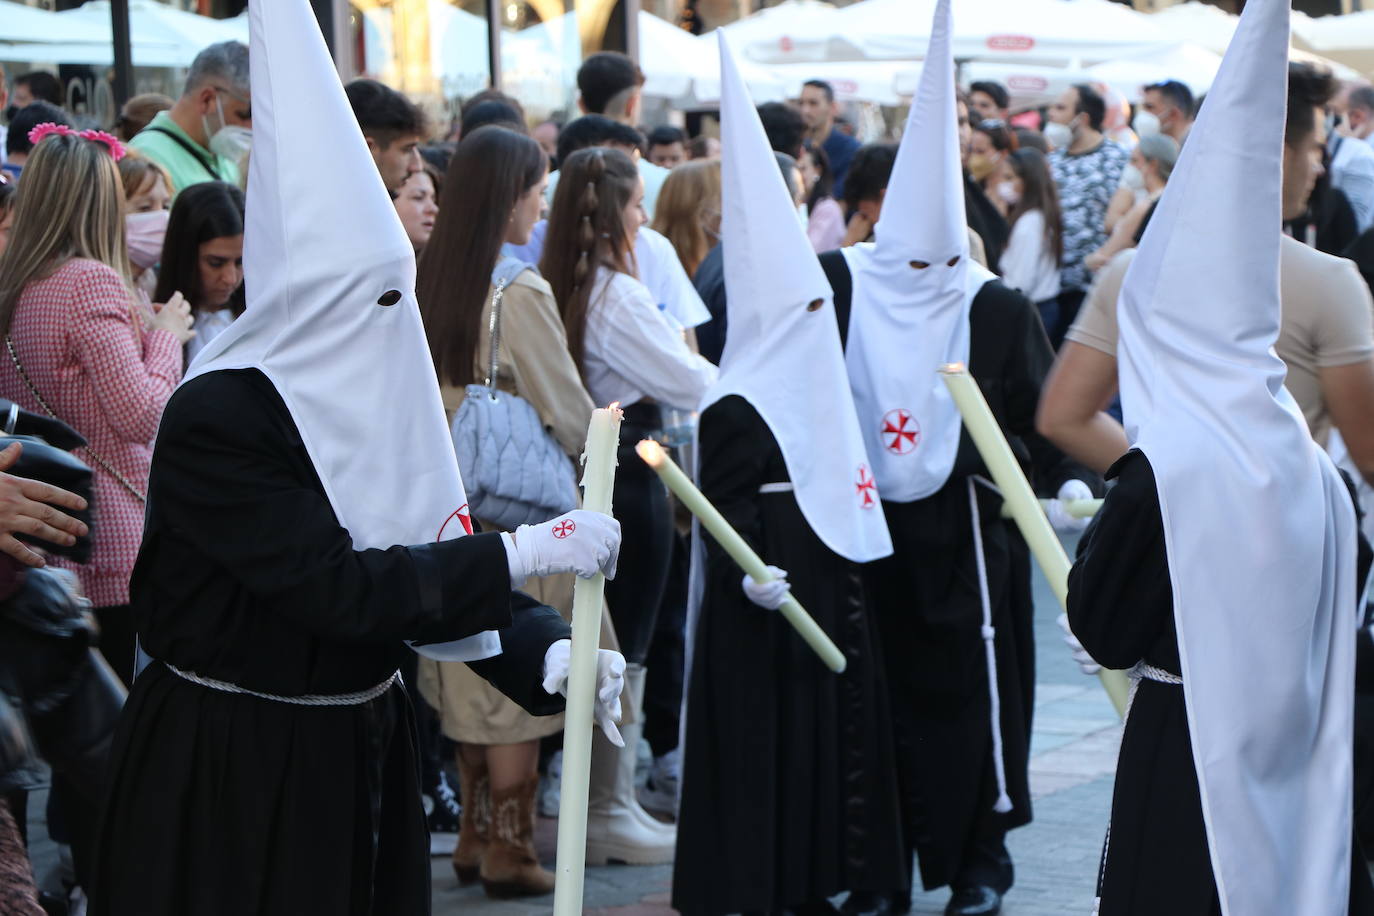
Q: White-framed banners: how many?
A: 0